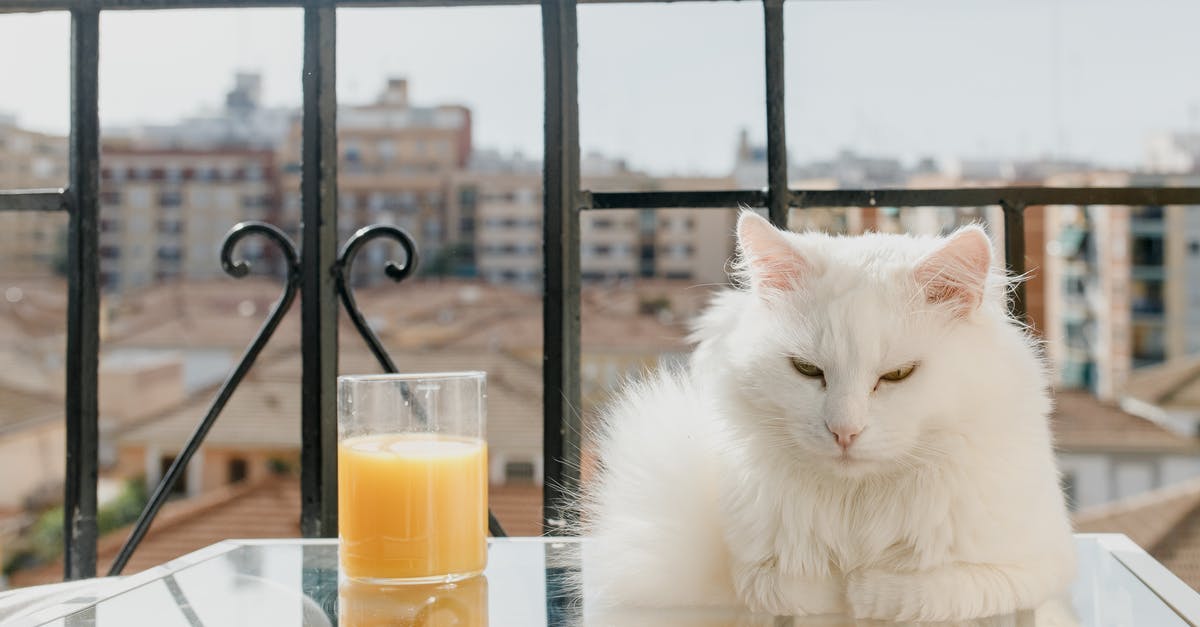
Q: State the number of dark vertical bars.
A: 5